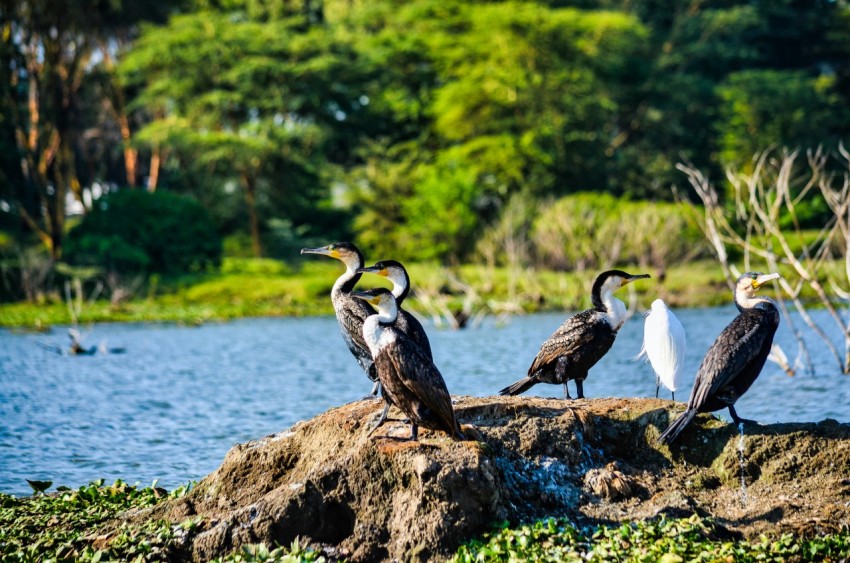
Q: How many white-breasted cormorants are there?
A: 5